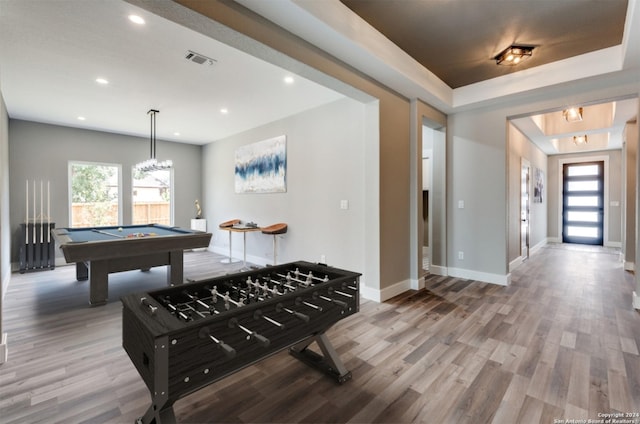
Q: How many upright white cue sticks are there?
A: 4